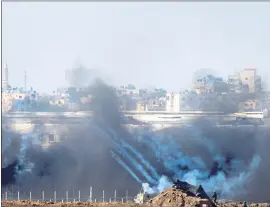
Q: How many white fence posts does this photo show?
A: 11